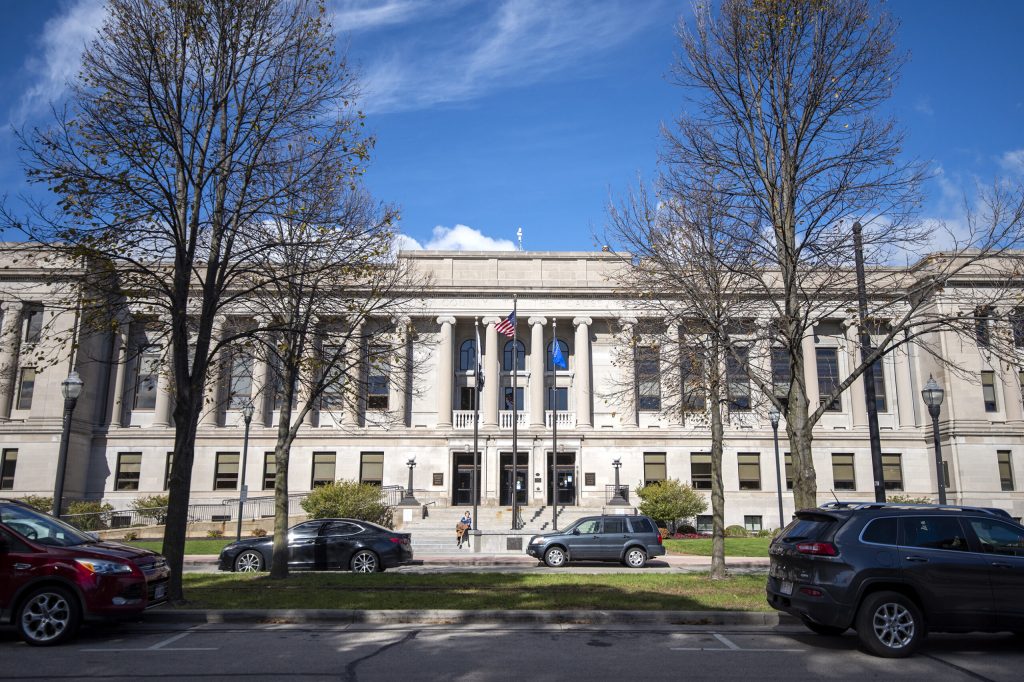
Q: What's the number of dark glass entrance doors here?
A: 3